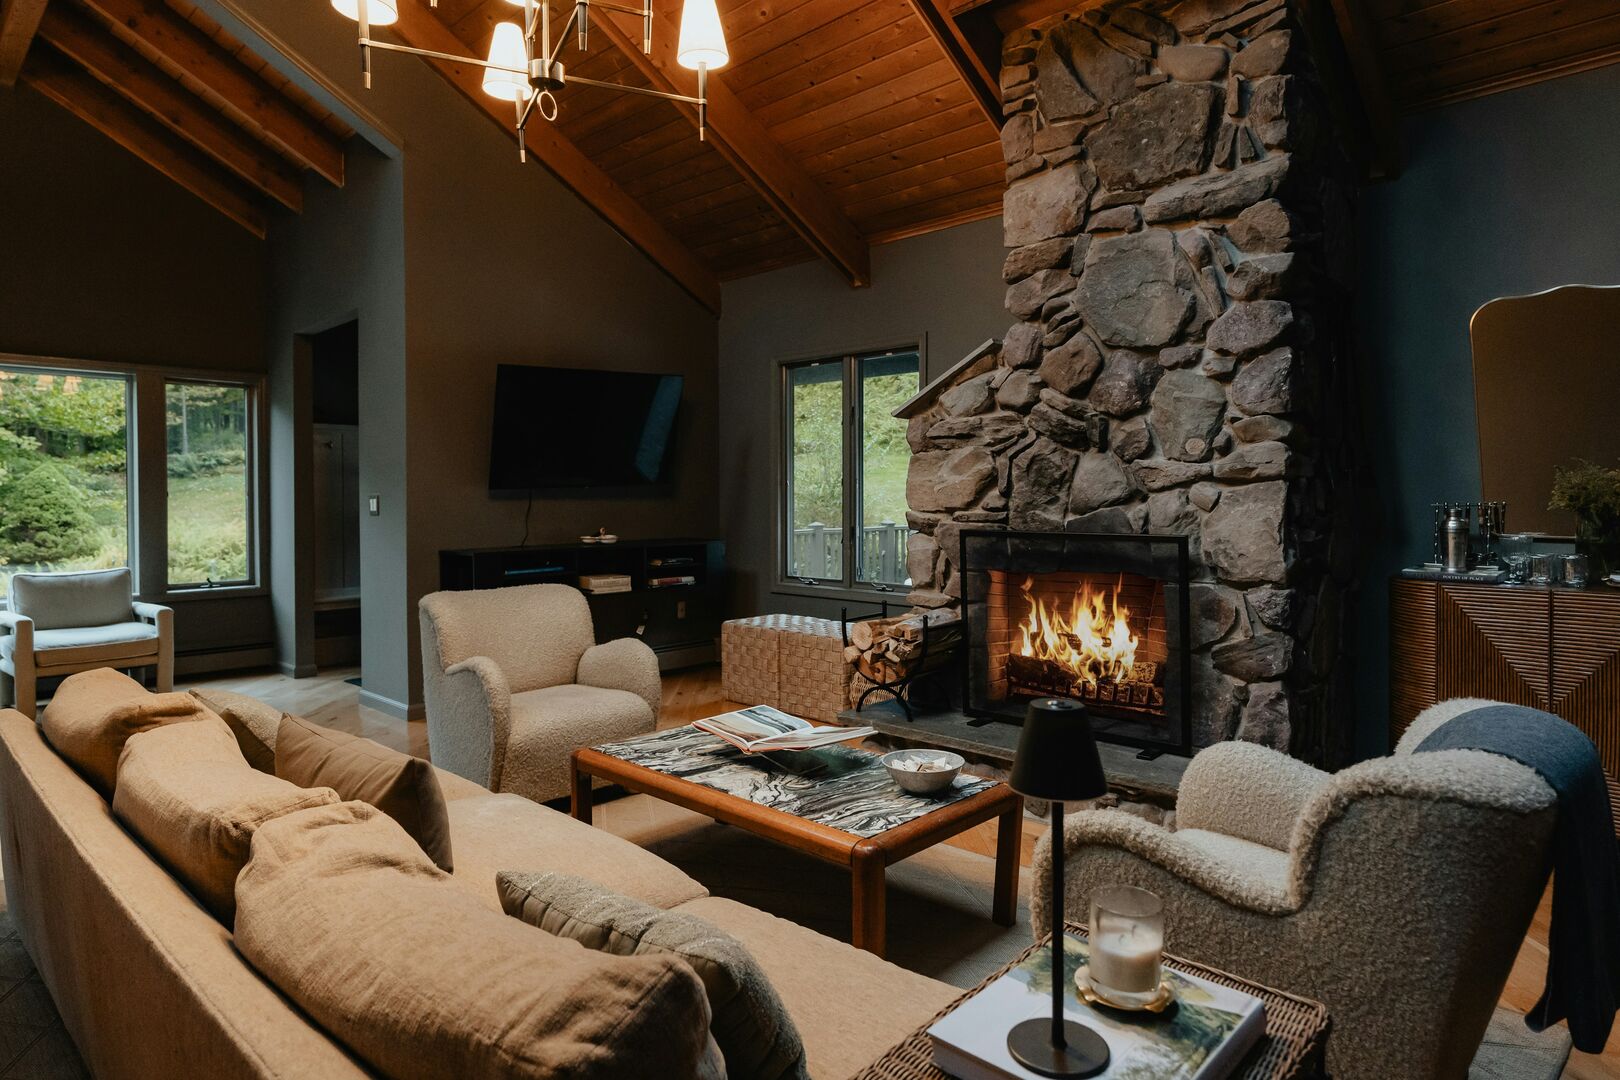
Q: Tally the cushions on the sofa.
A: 6